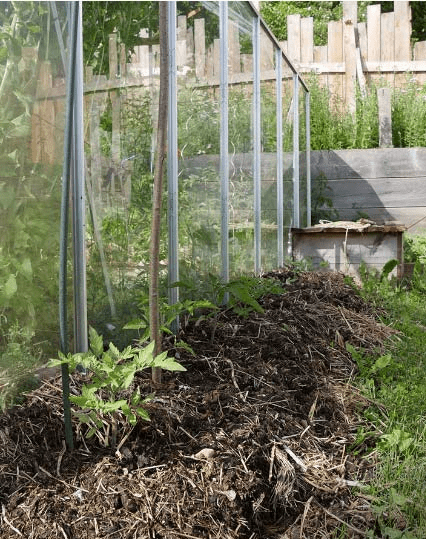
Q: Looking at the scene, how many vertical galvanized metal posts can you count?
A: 7